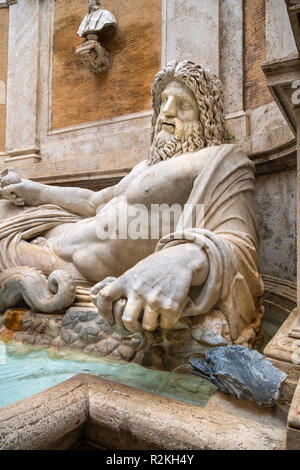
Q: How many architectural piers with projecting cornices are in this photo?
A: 1